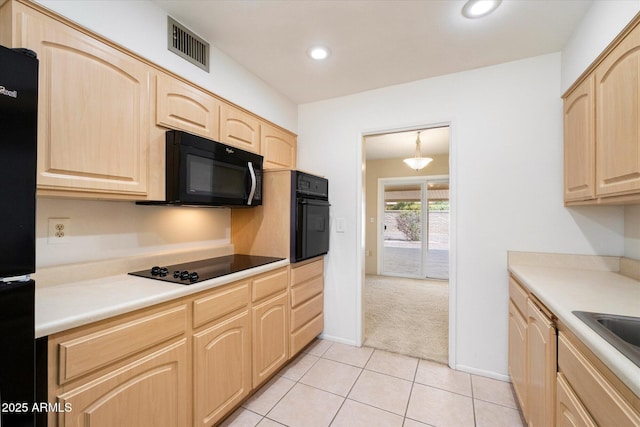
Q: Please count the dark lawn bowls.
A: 0